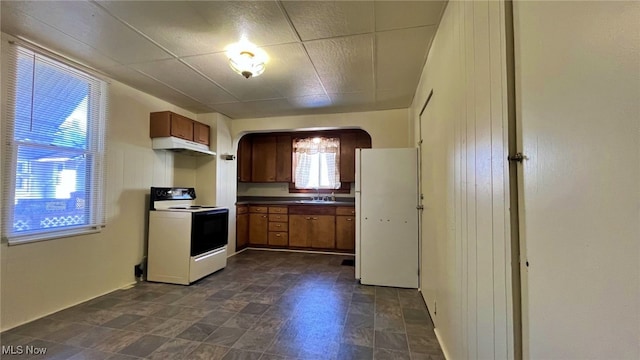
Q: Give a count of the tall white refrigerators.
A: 1